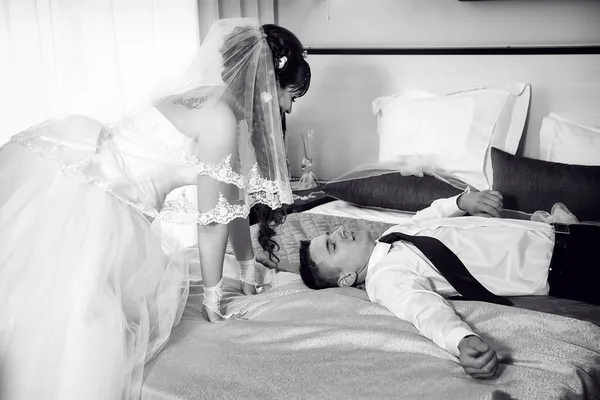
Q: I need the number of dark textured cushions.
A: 2